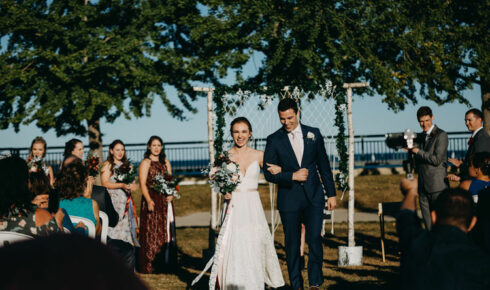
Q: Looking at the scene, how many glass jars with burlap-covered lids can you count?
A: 0